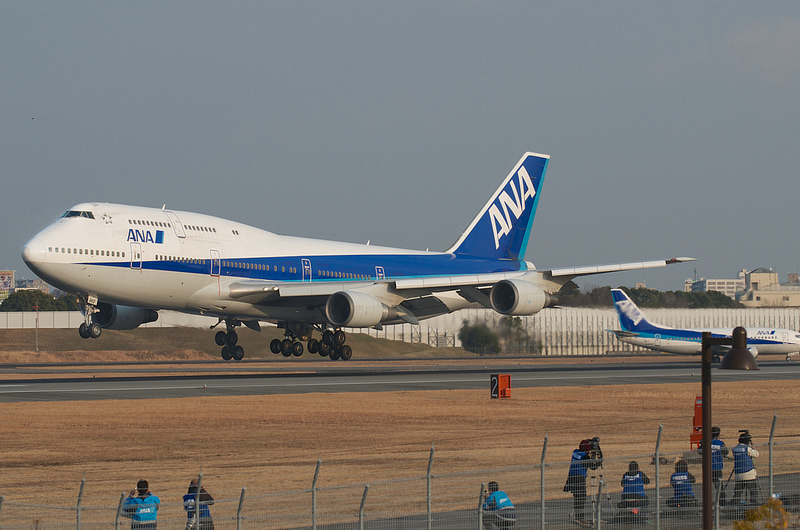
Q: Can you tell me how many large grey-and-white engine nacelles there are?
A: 3